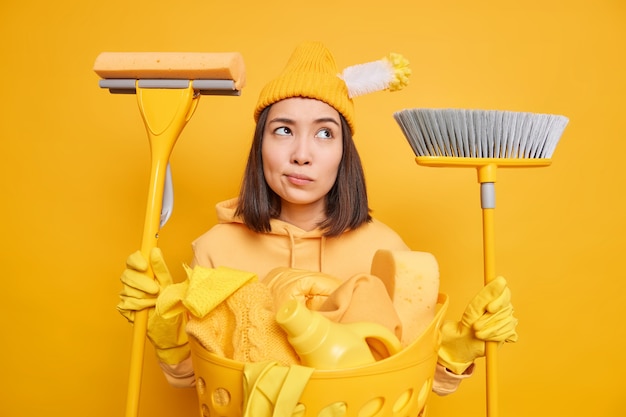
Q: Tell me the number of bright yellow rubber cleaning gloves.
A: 2